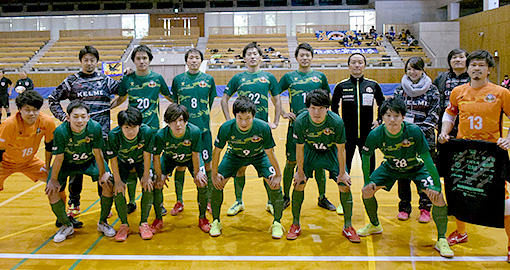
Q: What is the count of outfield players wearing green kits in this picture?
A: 10